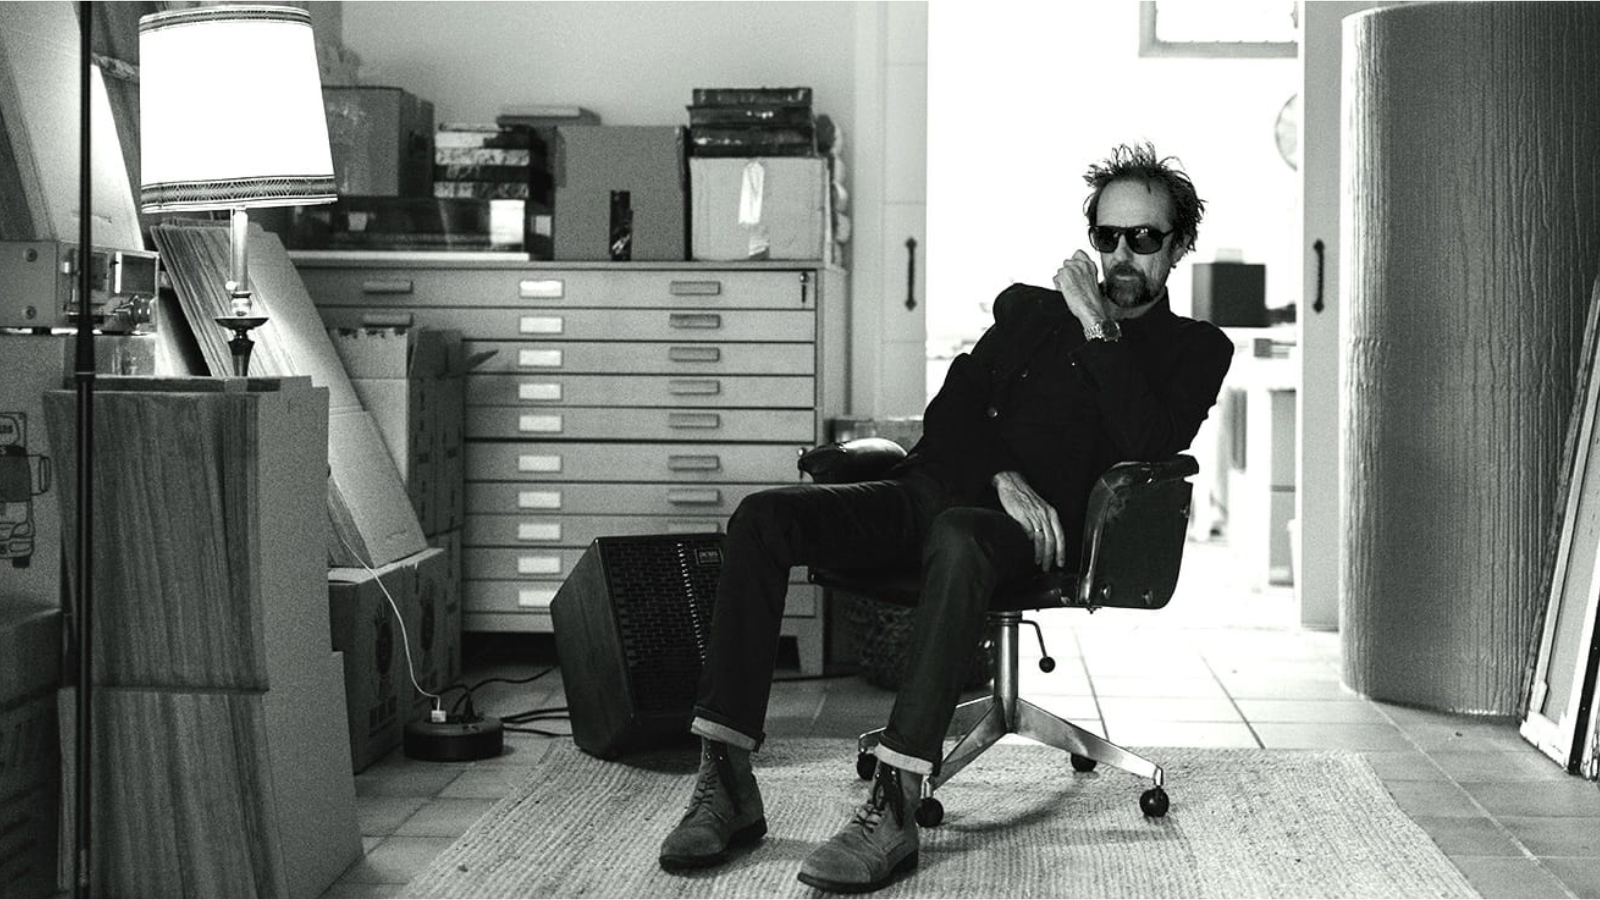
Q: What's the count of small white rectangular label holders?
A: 10